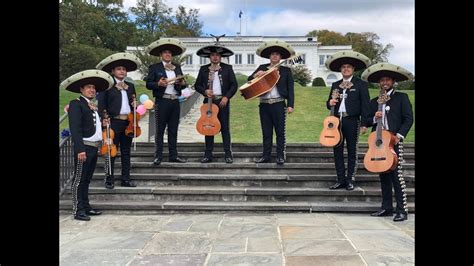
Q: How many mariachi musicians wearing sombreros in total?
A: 7